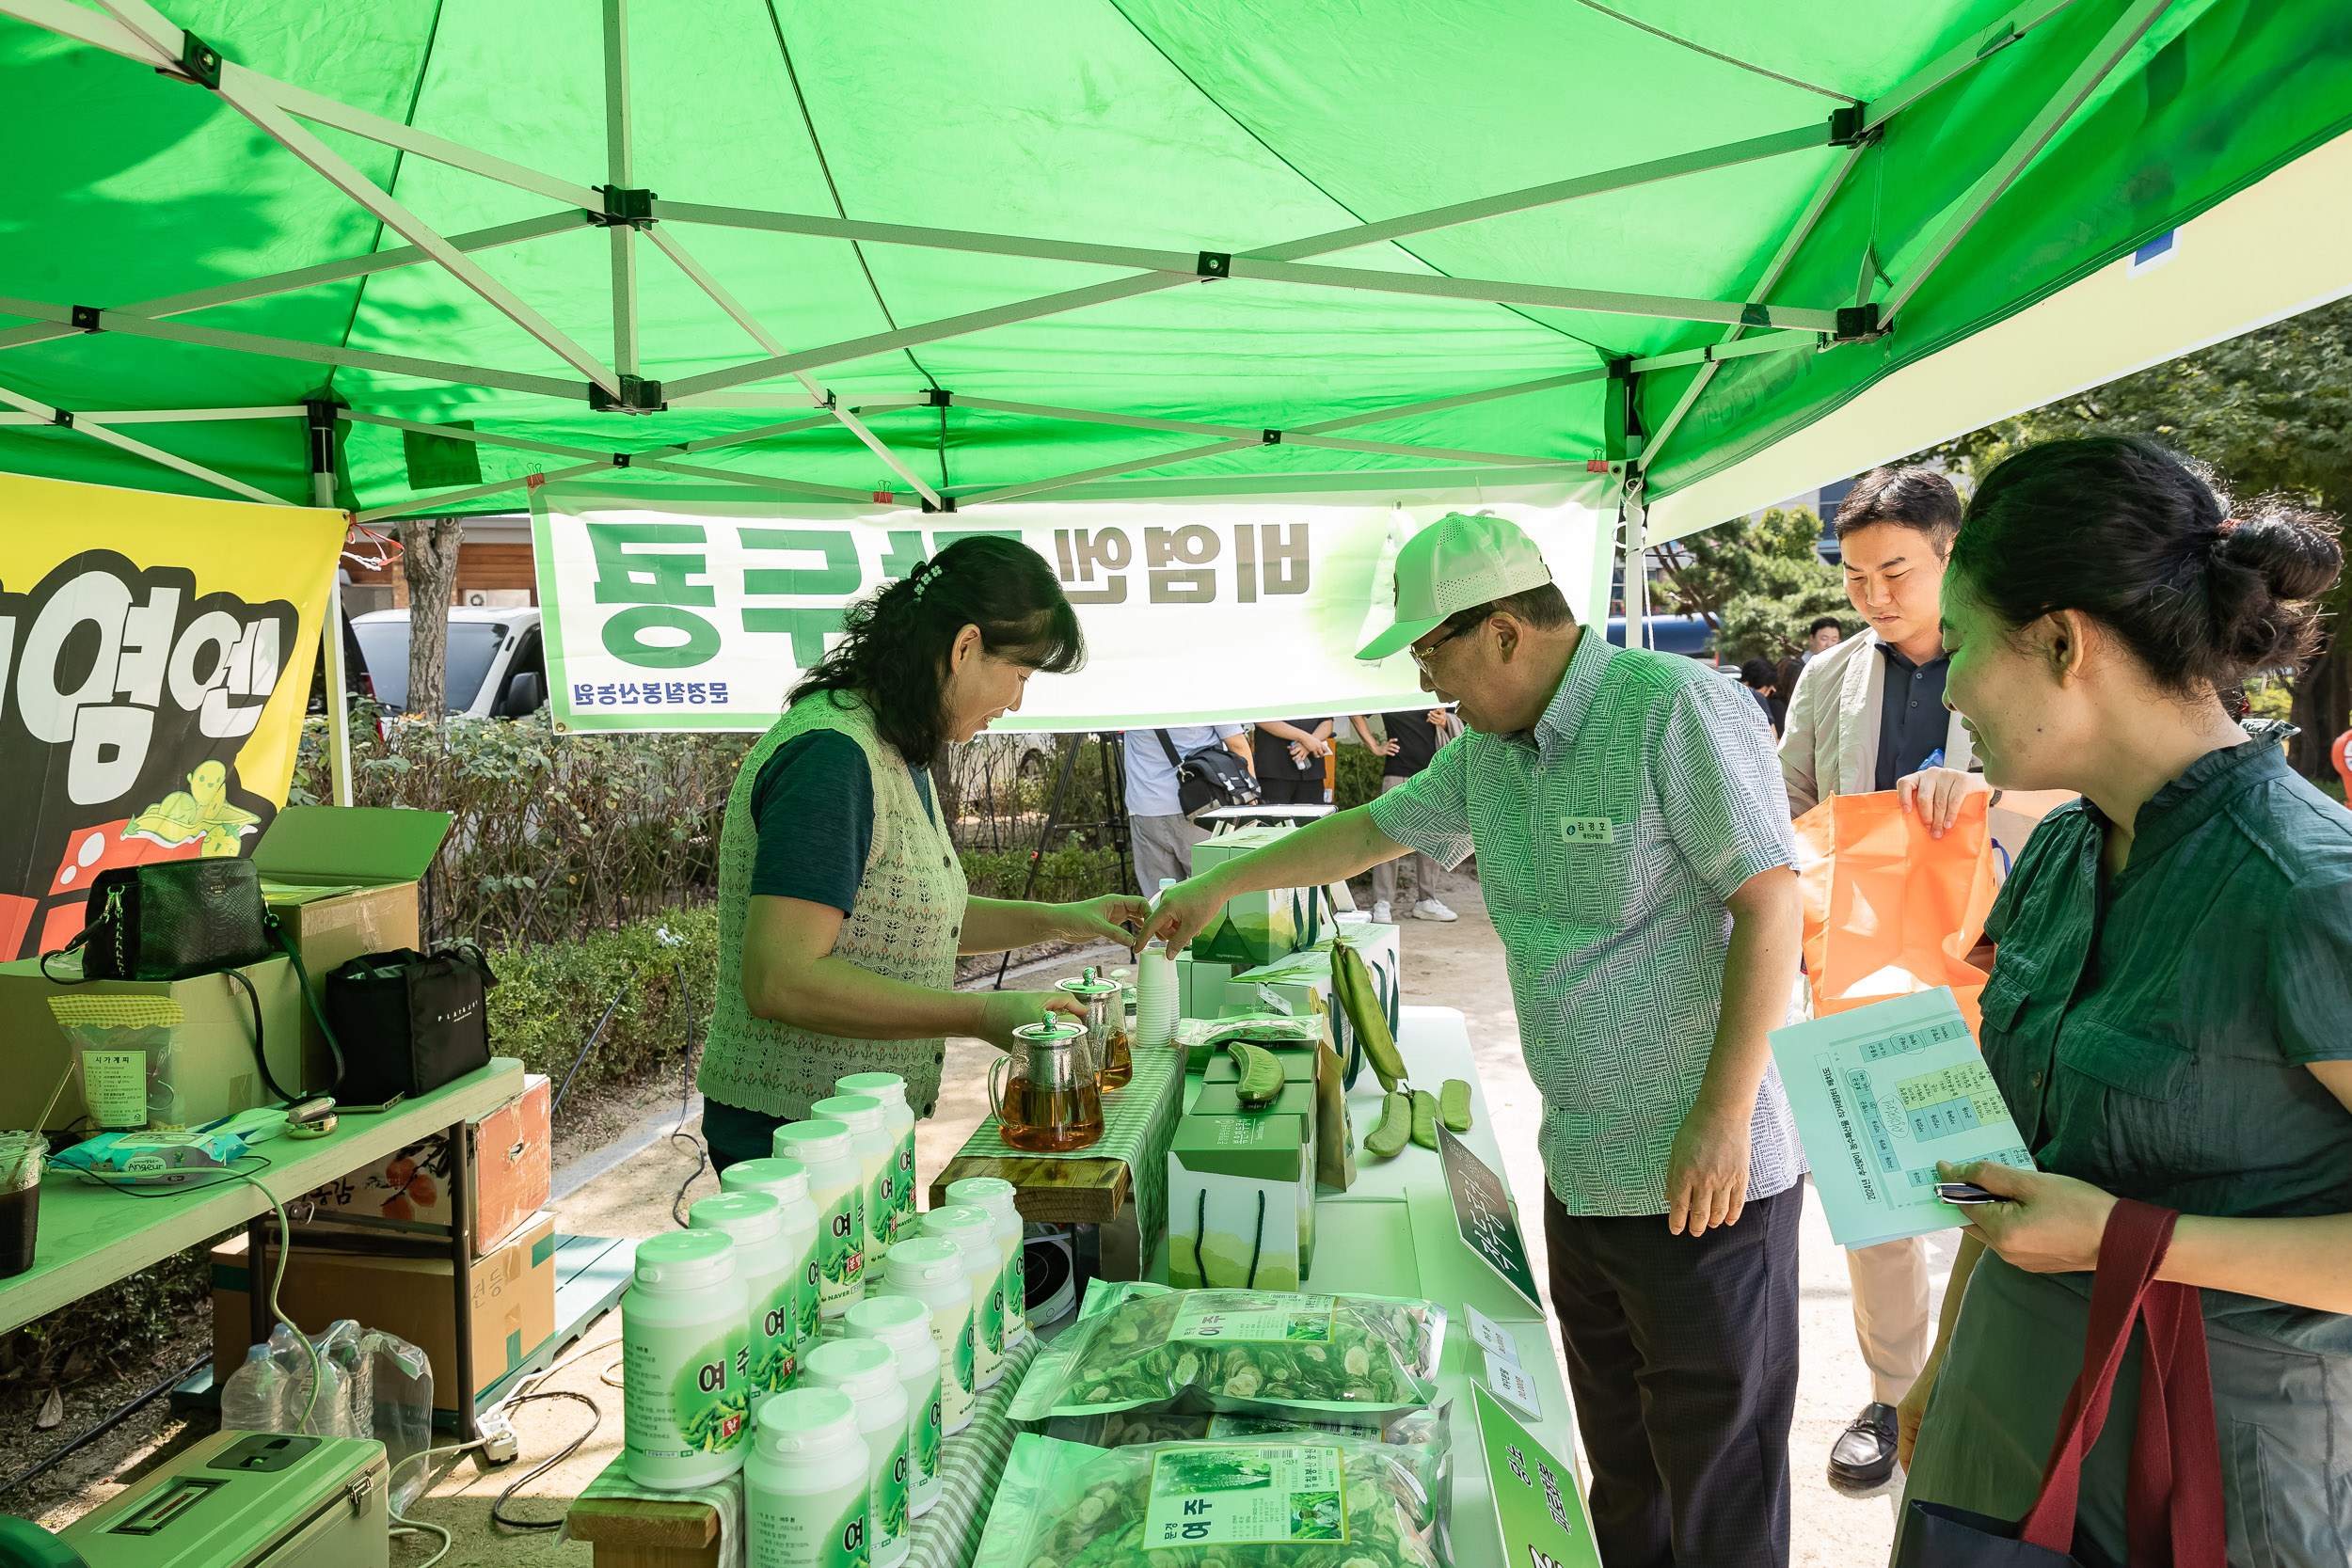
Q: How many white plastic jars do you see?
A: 12